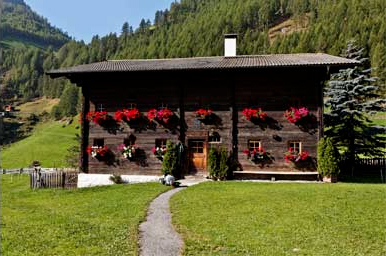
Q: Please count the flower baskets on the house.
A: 11